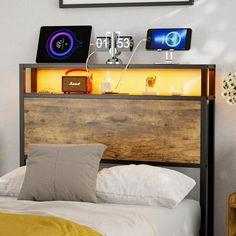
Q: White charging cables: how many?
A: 2